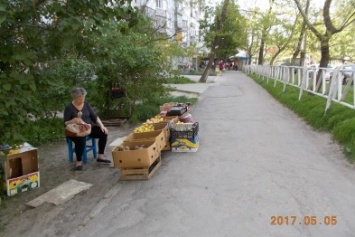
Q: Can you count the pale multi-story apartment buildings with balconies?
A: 1